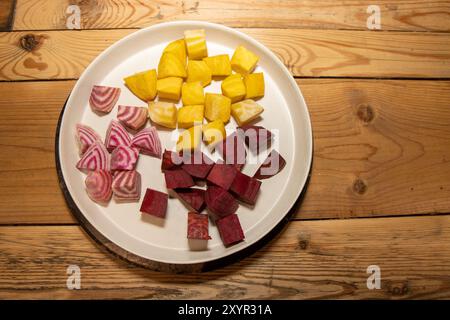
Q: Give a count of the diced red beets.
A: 13